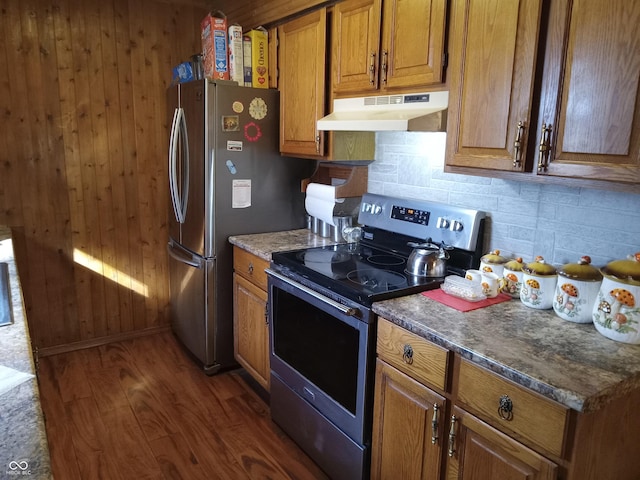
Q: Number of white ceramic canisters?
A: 5